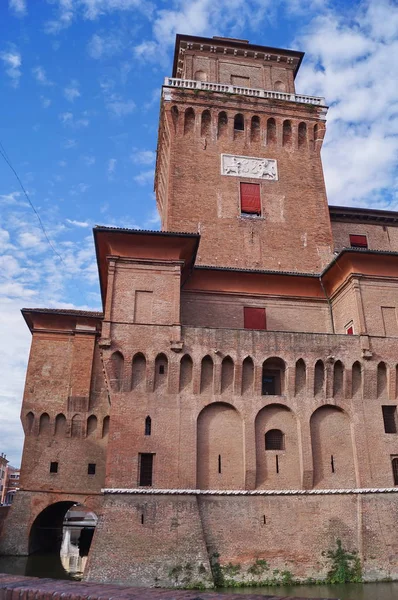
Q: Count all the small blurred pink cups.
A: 0